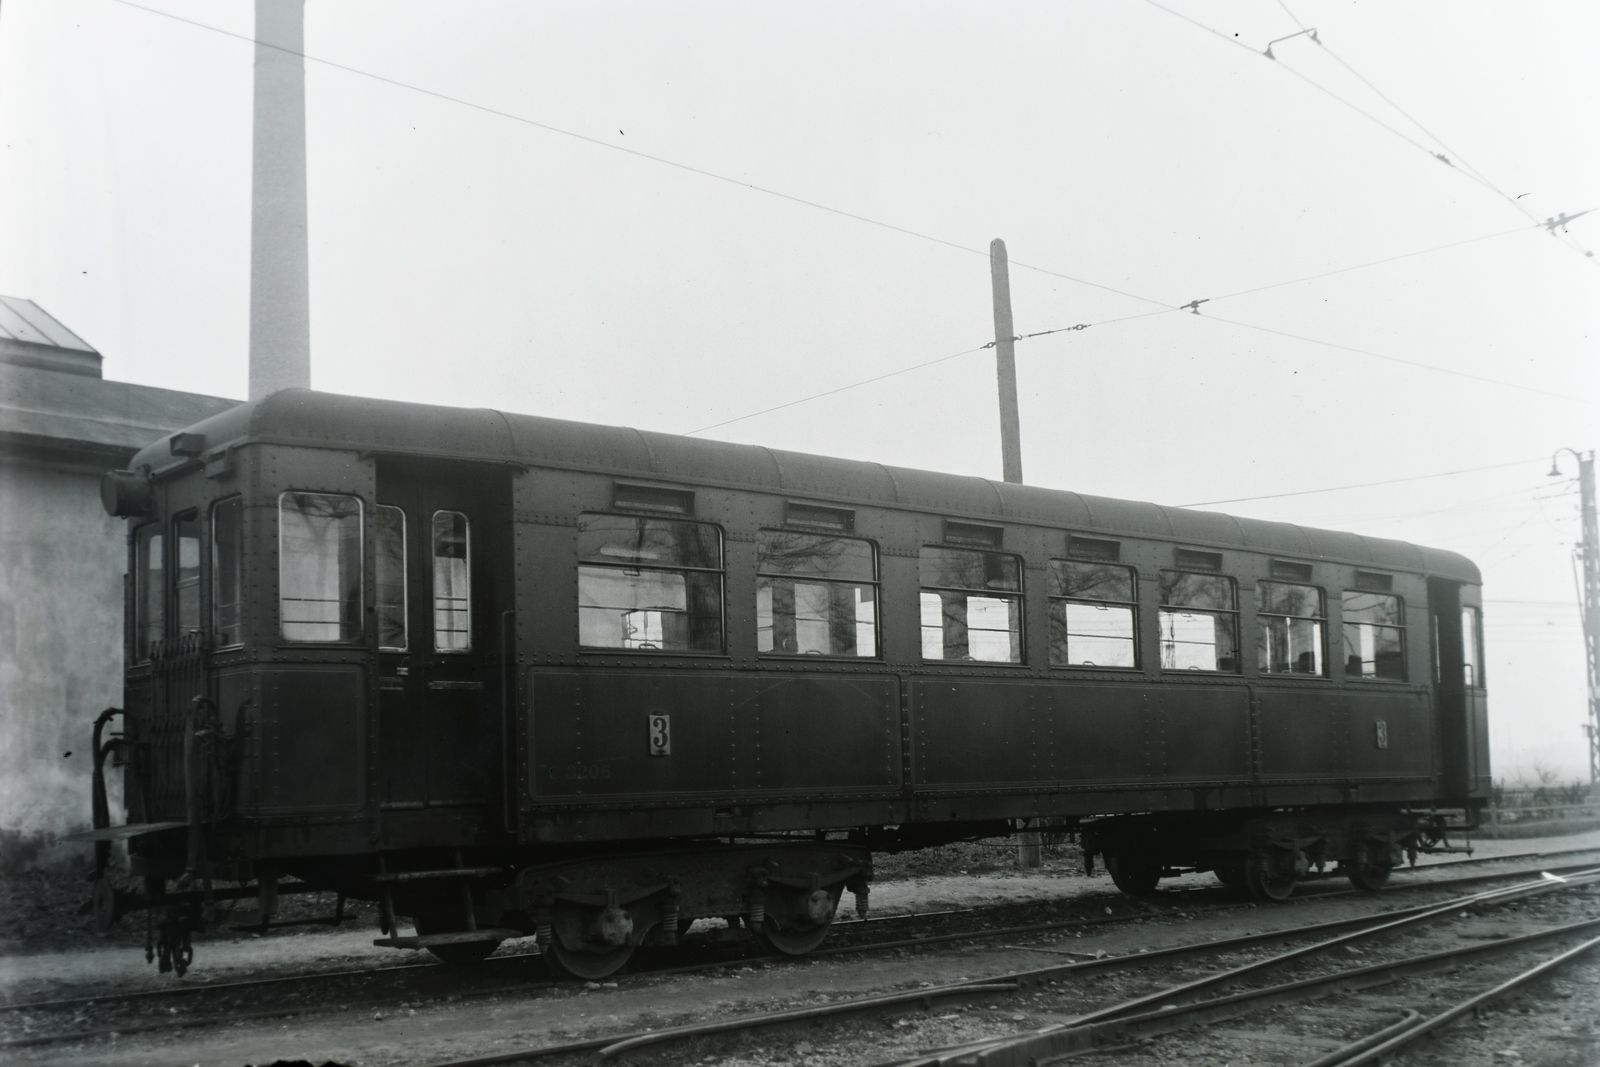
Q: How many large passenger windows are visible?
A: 7